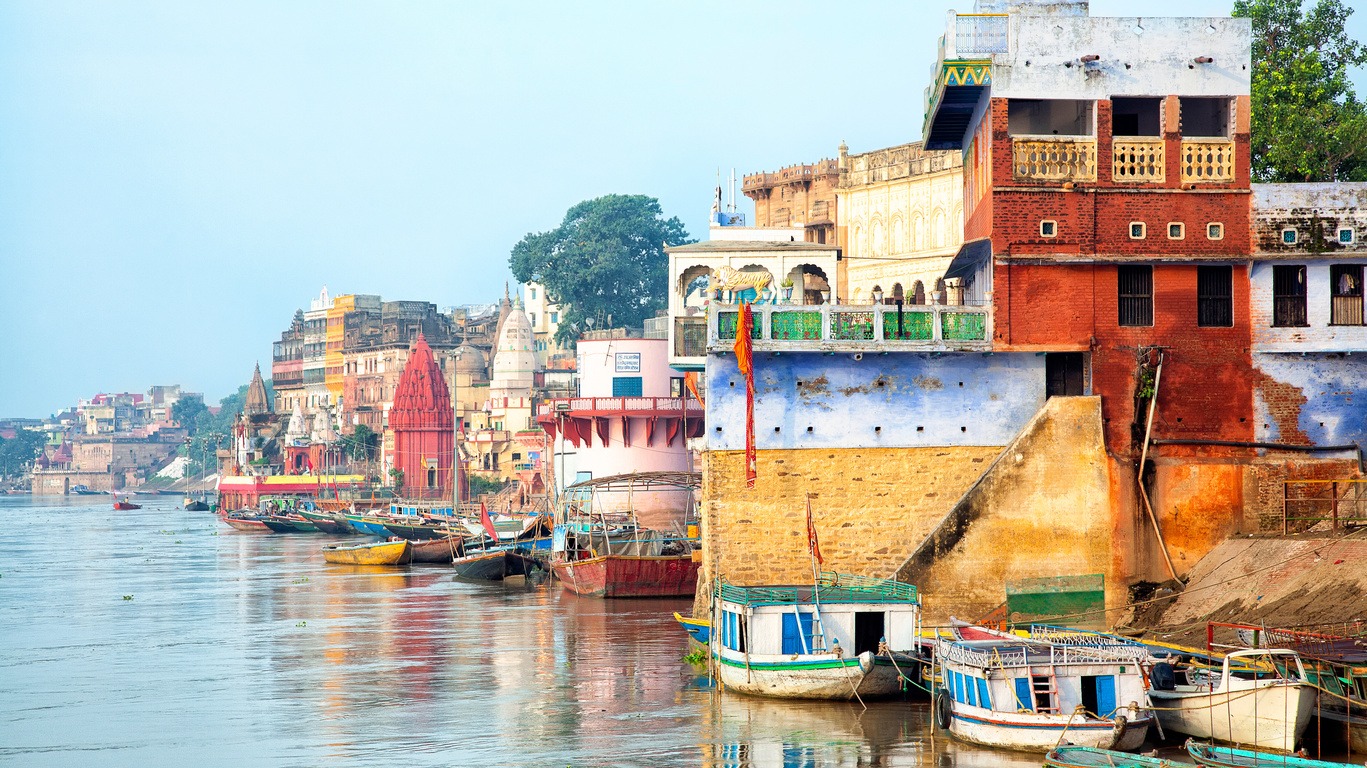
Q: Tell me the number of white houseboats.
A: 2